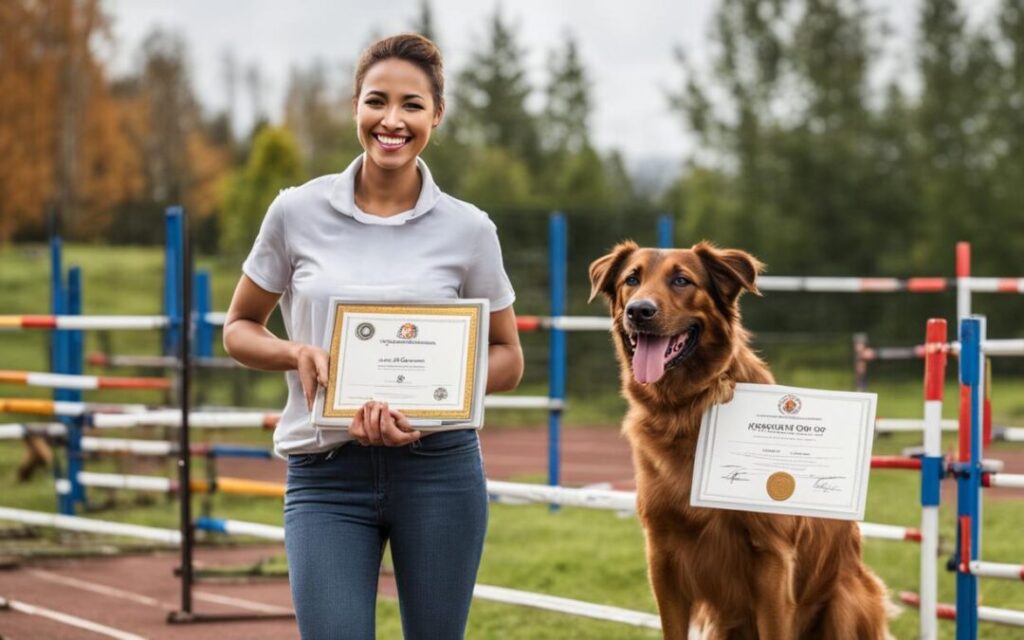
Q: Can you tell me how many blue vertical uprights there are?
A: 7